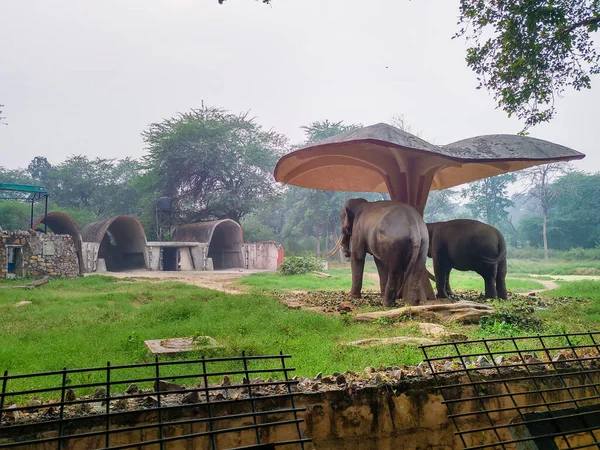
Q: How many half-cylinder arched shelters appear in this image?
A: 3